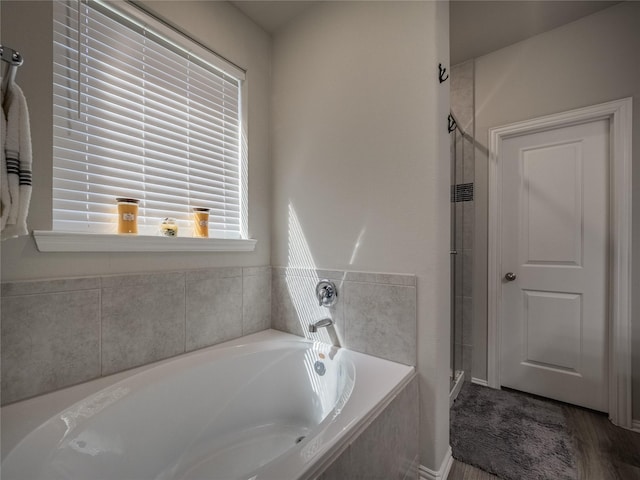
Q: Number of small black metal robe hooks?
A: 2